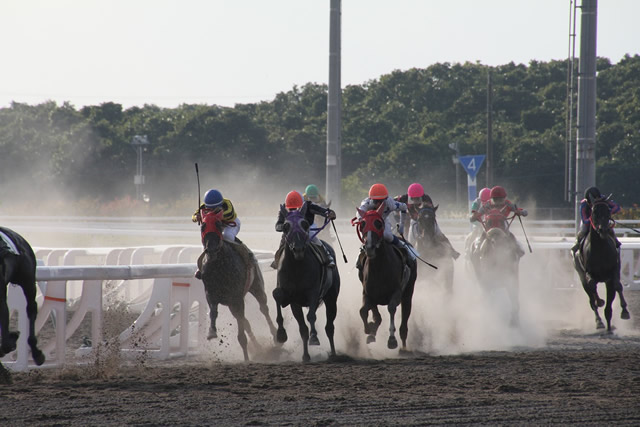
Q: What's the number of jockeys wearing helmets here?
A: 8